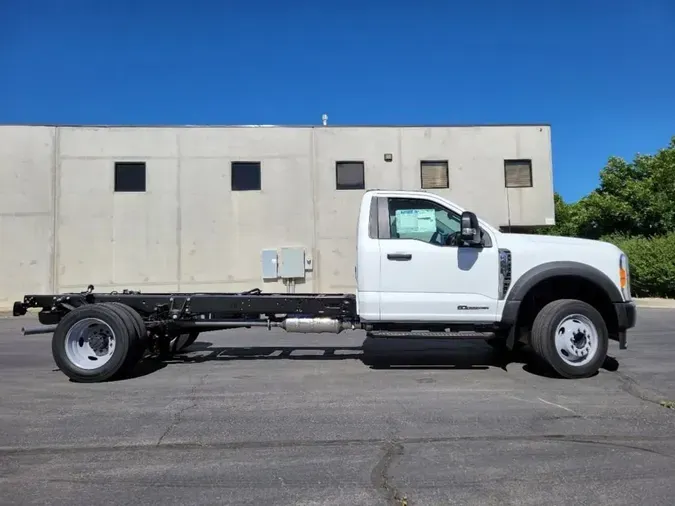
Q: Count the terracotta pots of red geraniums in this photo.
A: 0